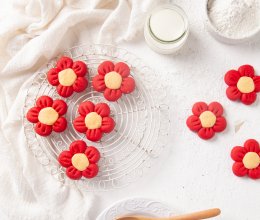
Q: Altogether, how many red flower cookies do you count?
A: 8